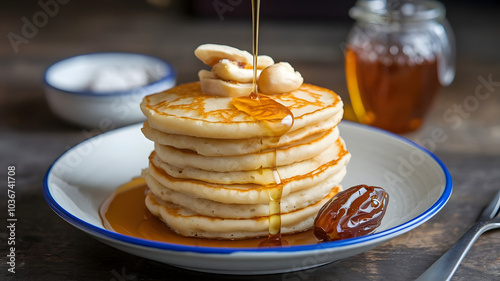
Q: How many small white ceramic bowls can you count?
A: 1